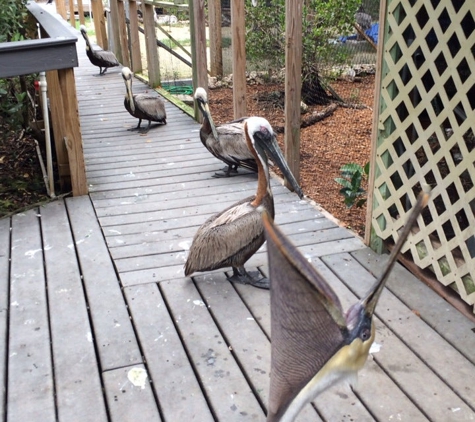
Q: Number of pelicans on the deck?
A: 5